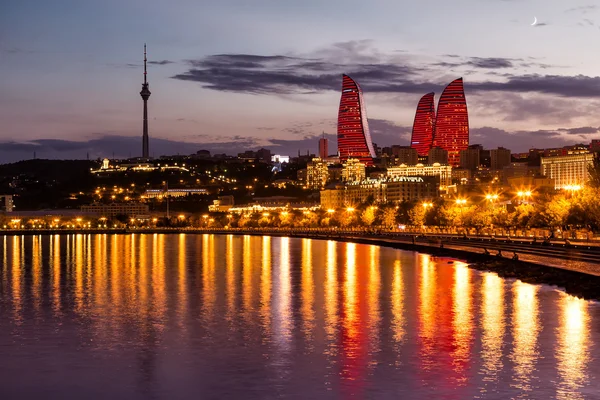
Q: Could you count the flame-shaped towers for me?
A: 3